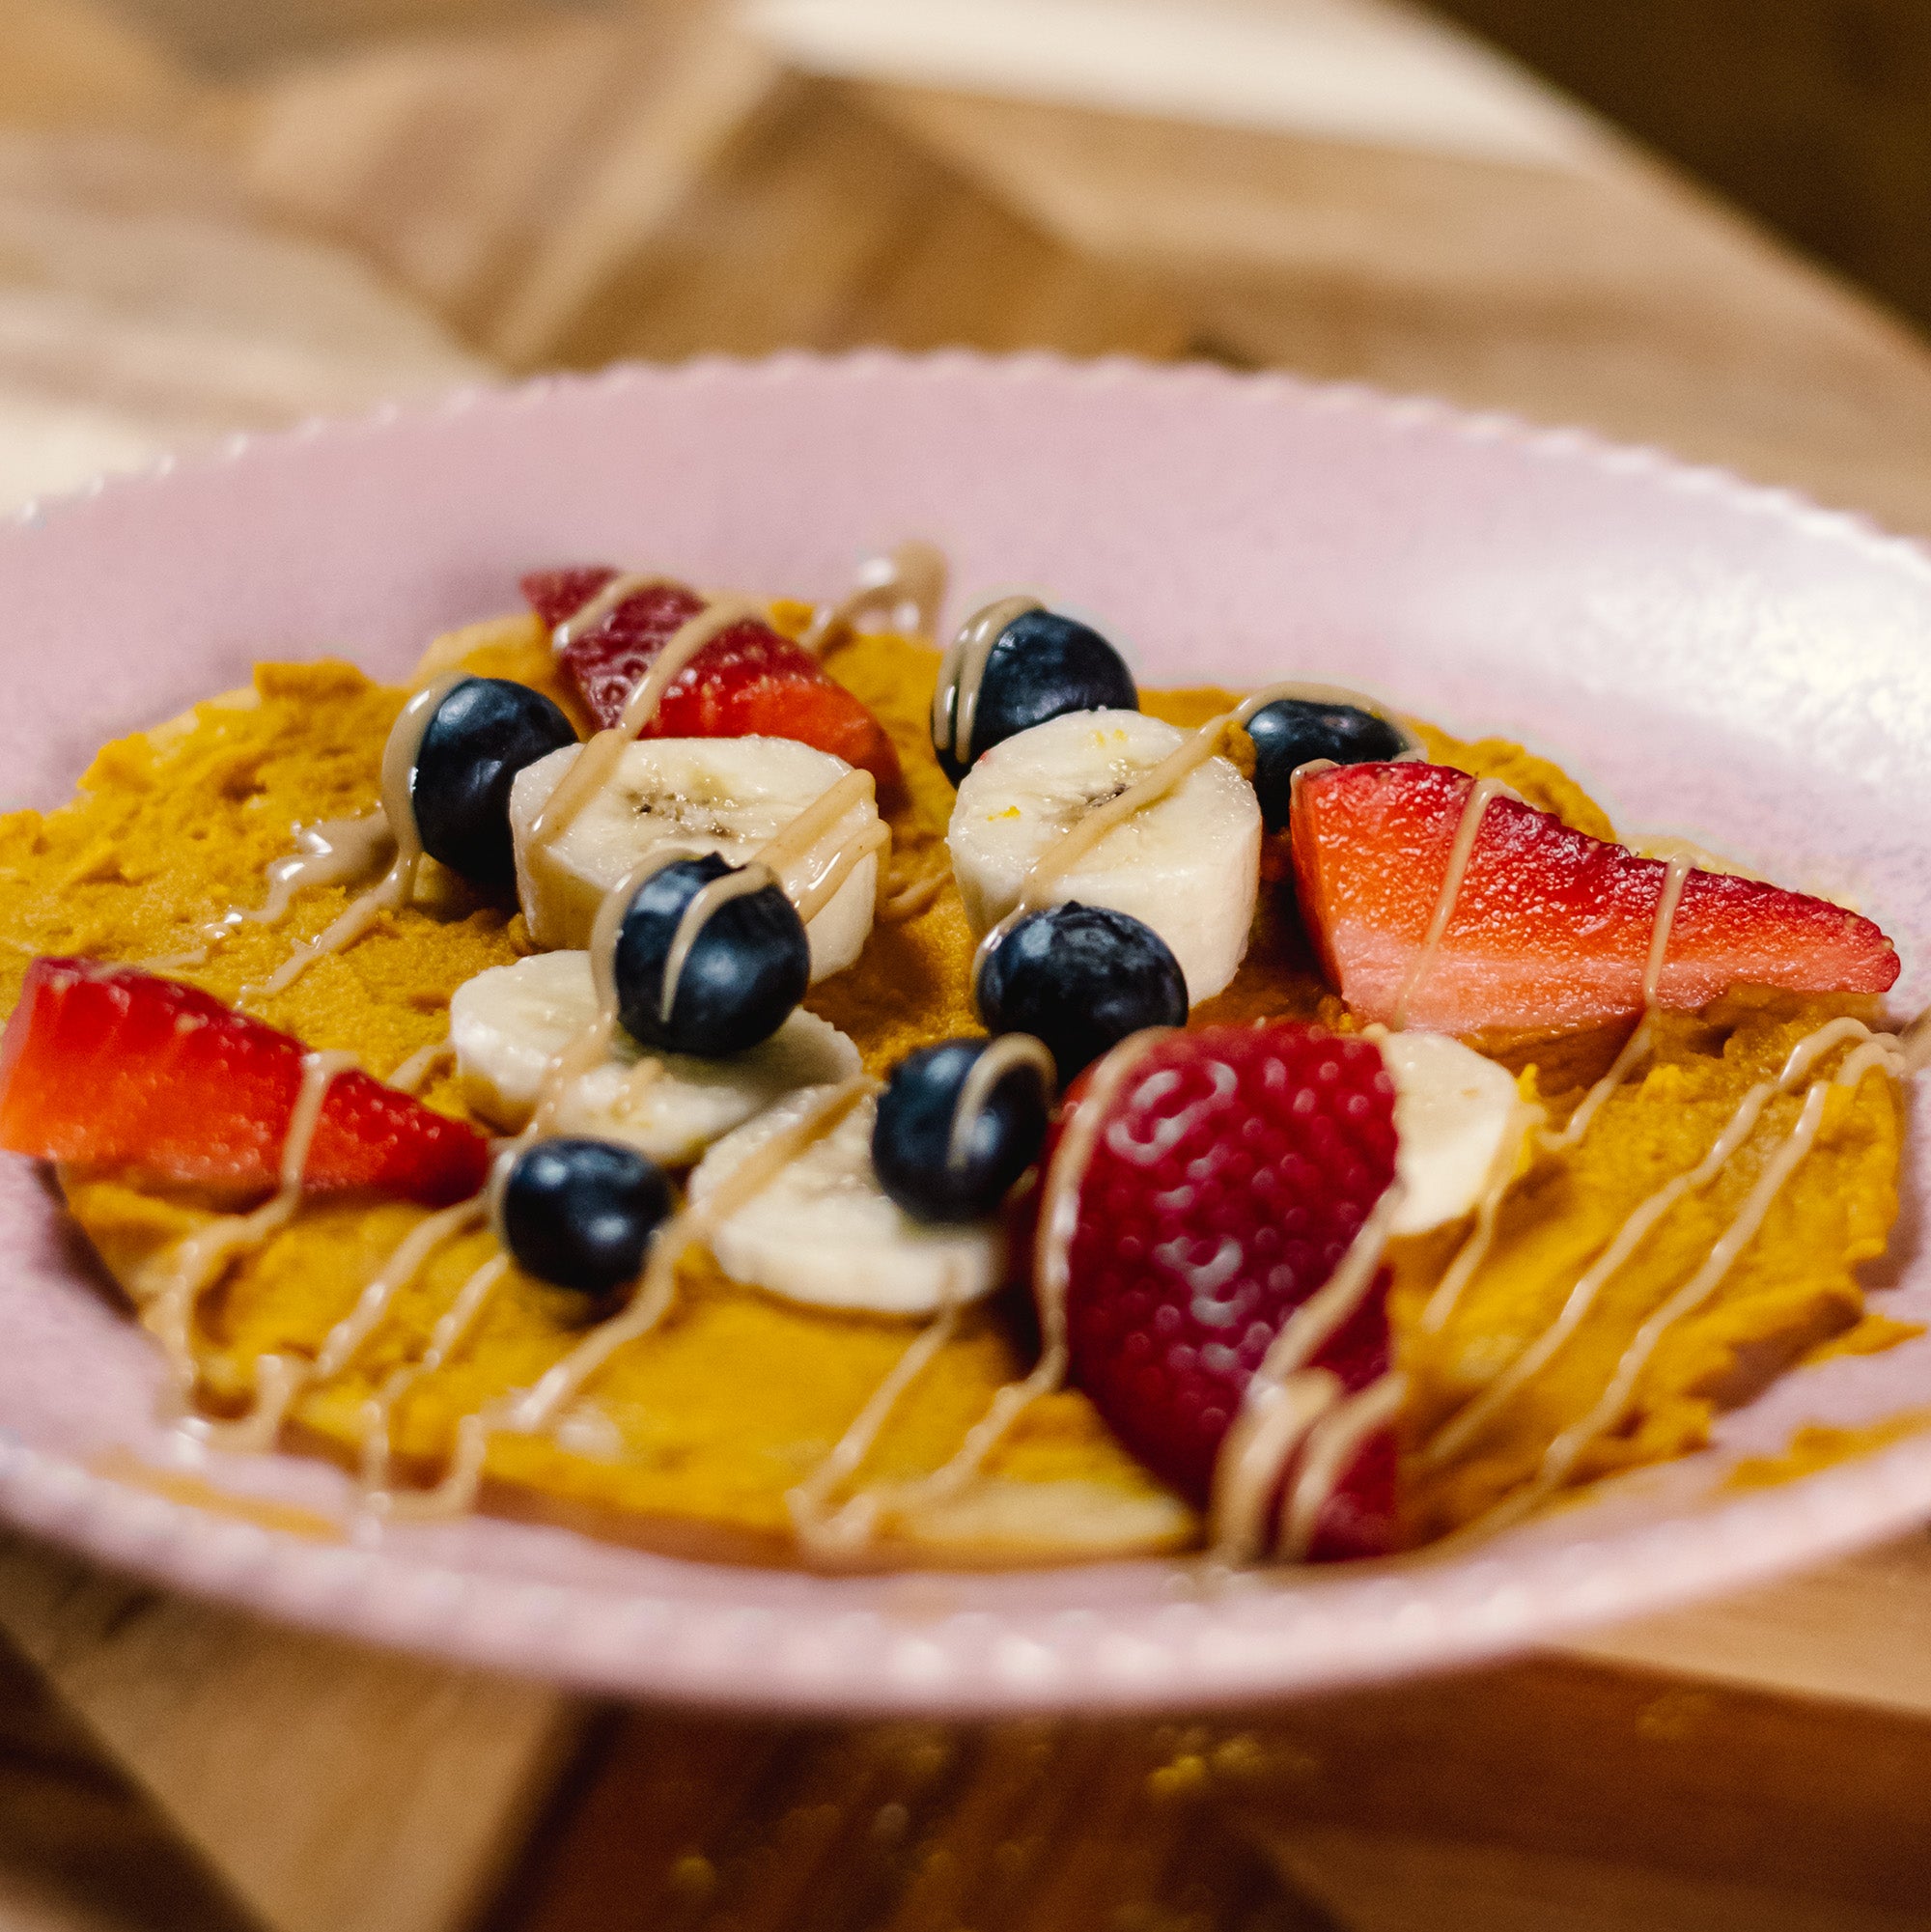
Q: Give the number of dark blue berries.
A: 7